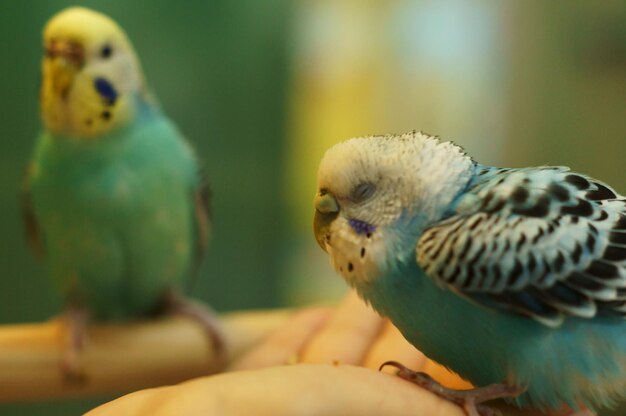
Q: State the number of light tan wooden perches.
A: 1